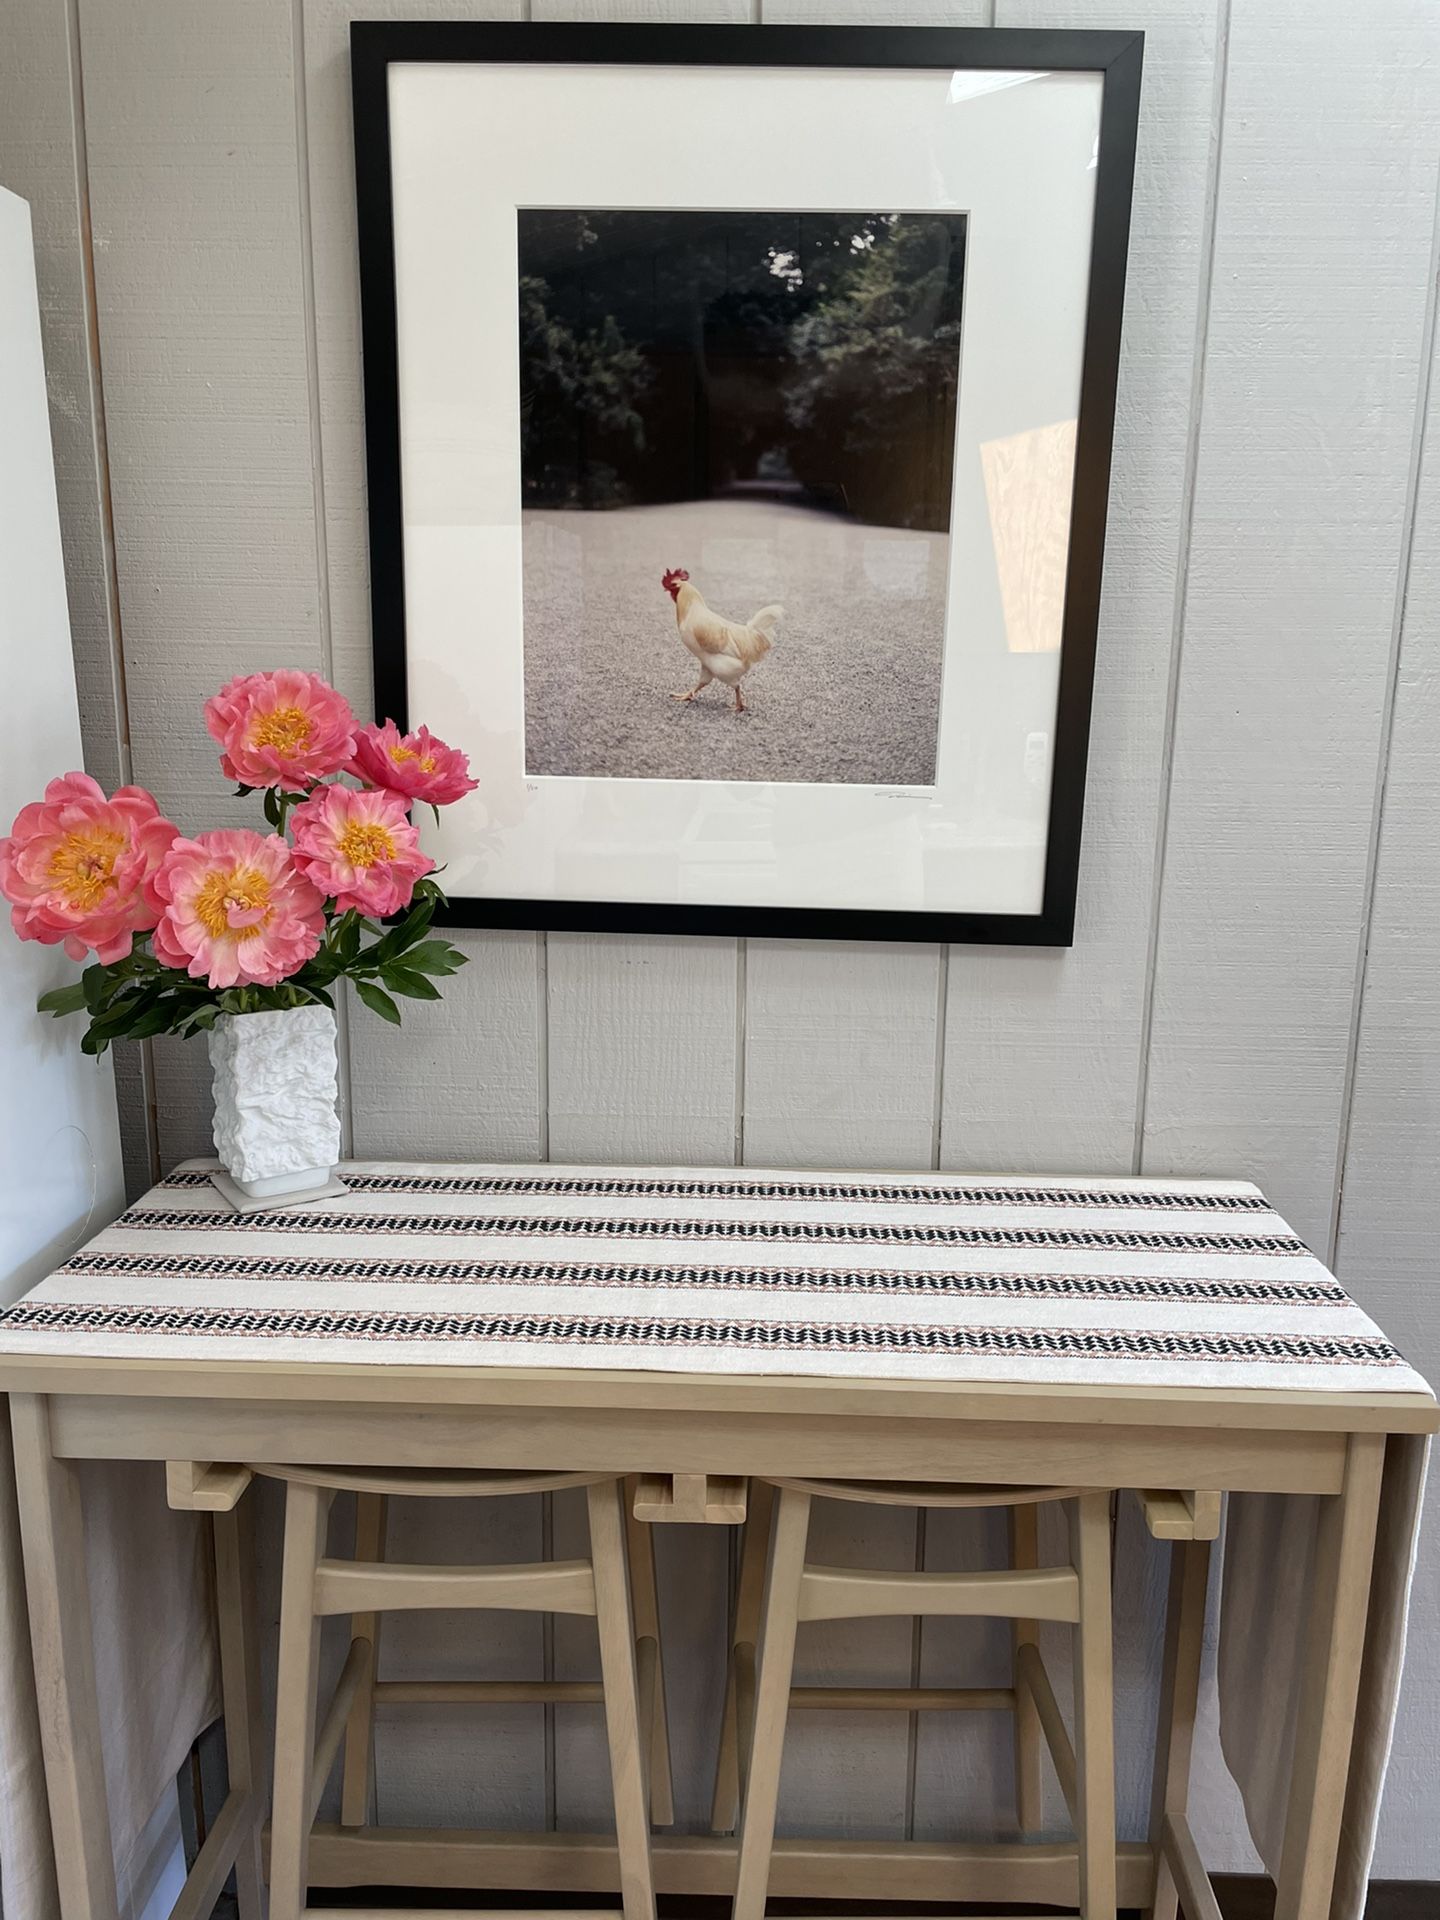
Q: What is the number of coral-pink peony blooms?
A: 5